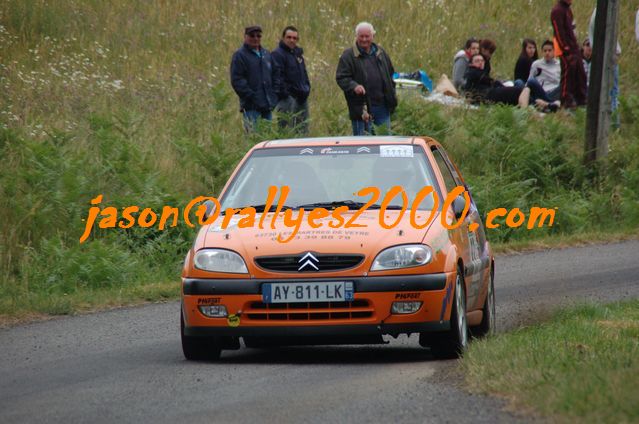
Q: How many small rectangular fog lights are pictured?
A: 2